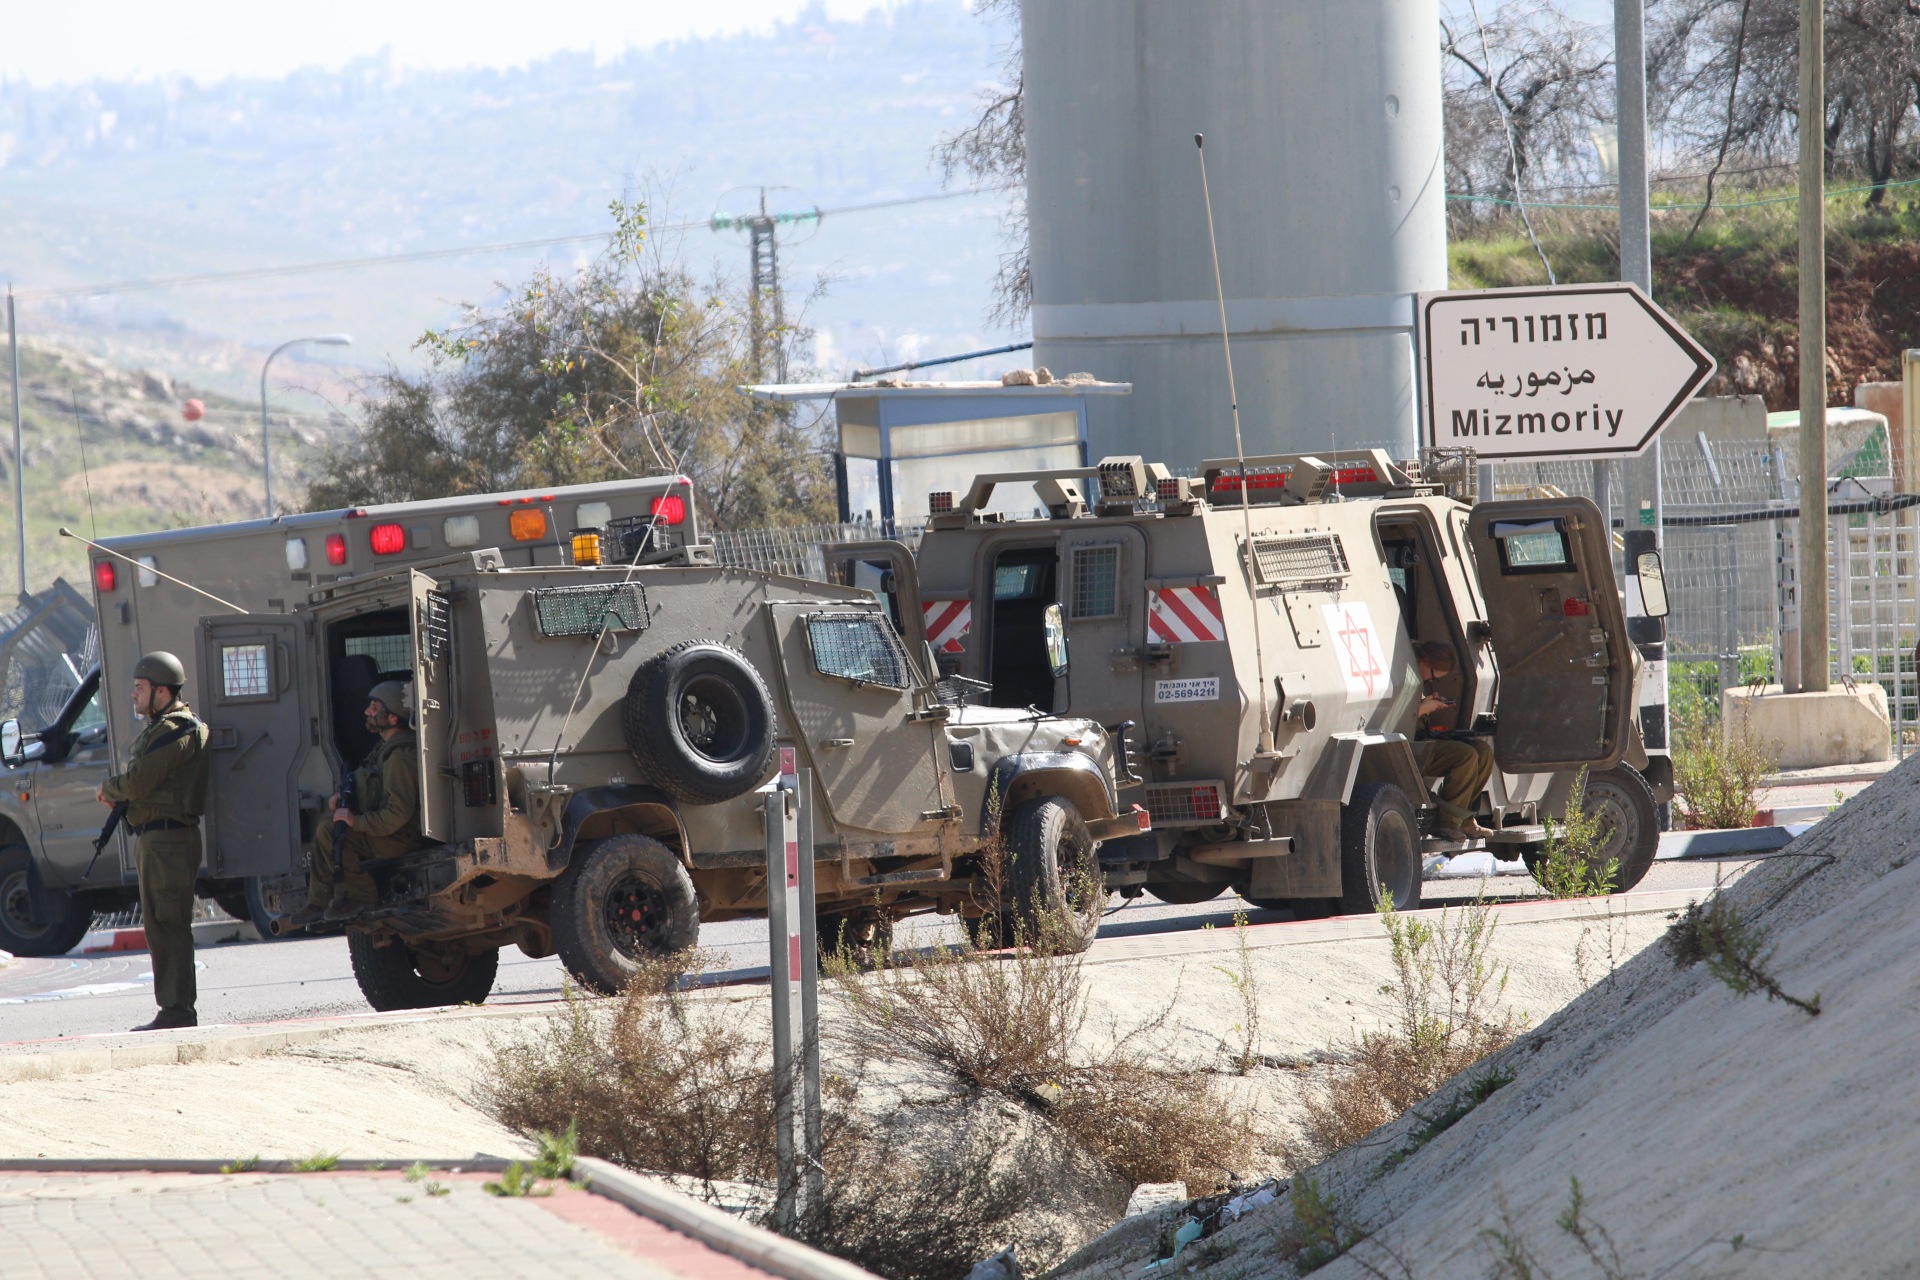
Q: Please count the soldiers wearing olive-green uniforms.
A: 3